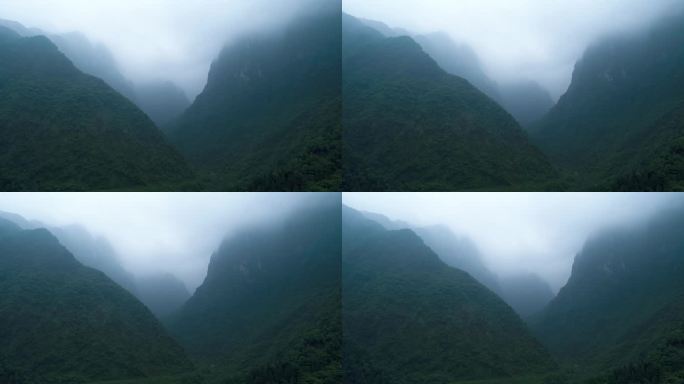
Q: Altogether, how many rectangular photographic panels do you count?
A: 4